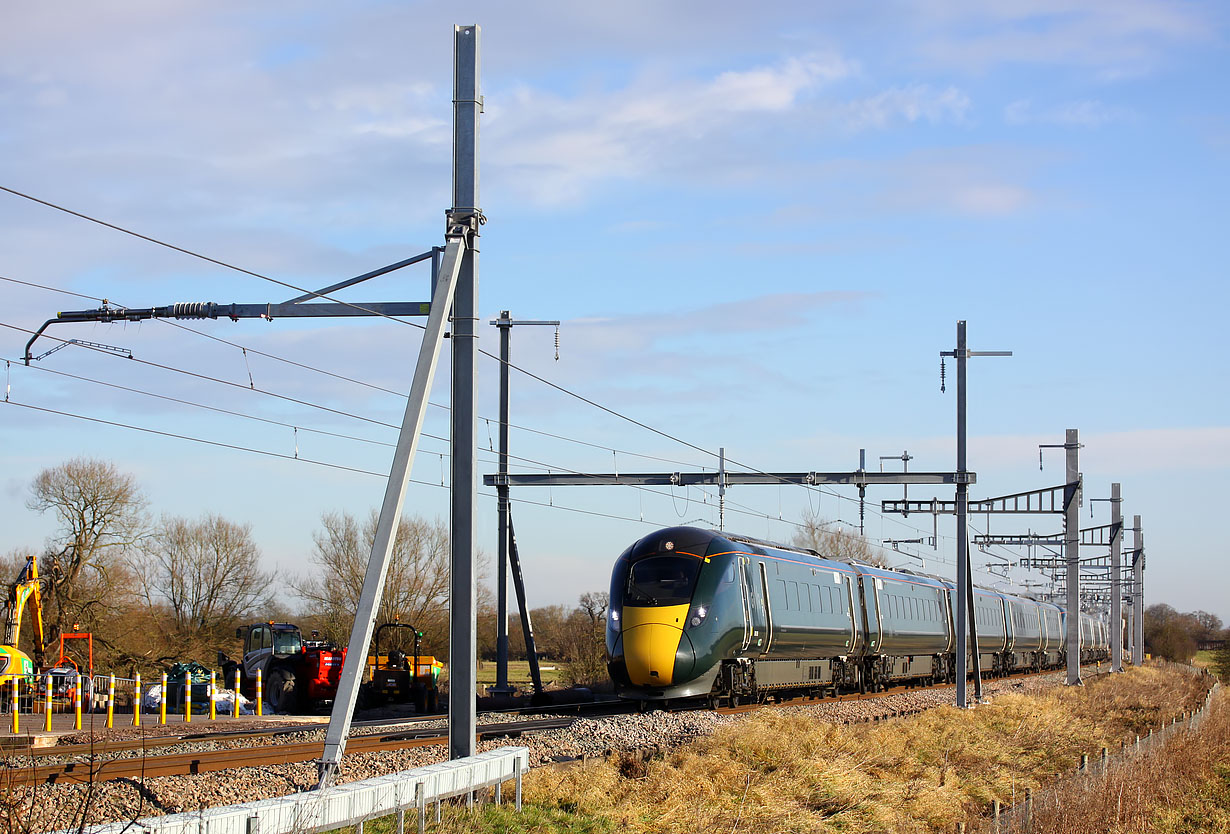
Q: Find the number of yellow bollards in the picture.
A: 10